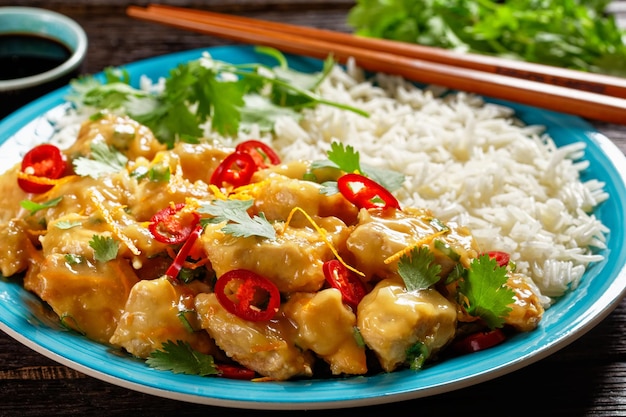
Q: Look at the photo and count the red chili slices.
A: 11